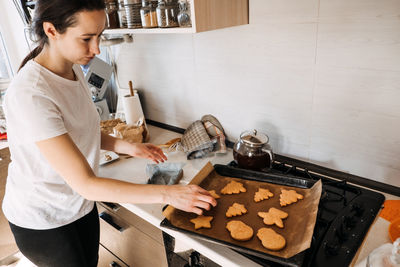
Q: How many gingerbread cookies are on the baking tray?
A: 9